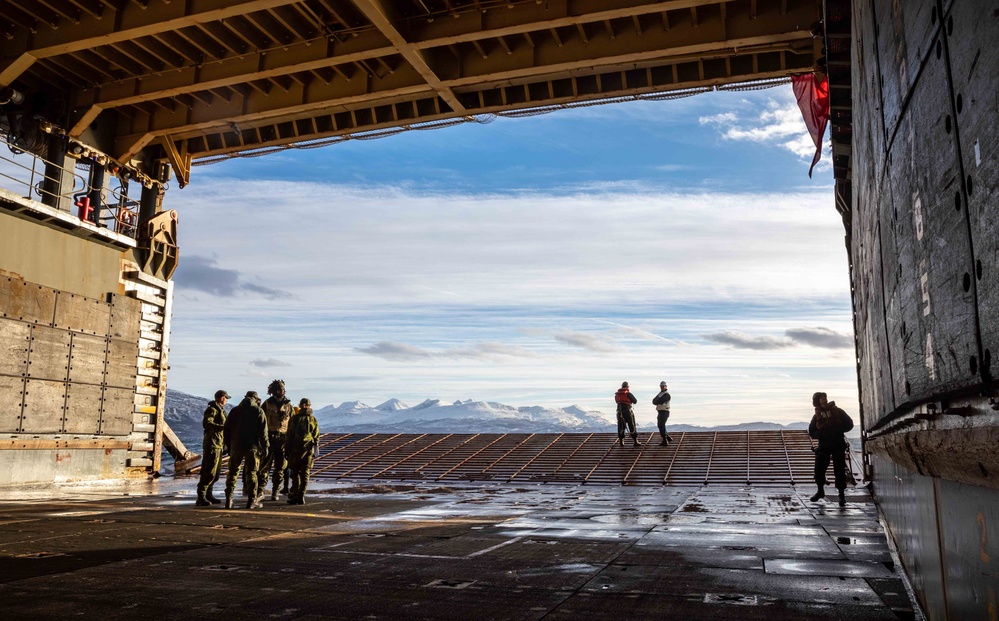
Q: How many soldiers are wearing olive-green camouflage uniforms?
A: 4